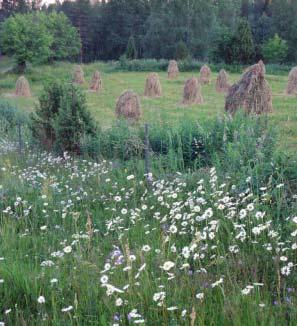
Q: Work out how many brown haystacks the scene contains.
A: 11